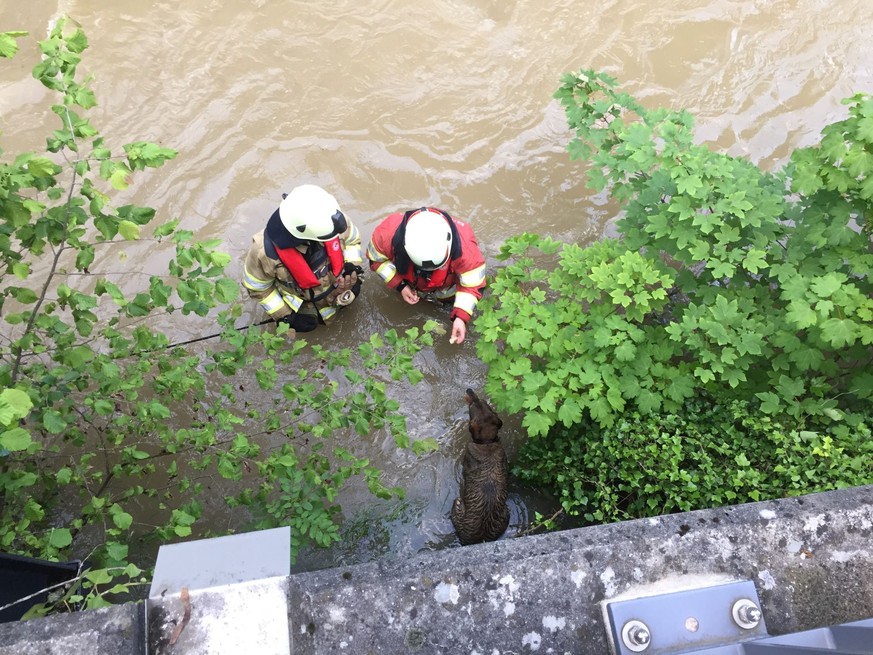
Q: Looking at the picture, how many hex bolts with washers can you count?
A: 2